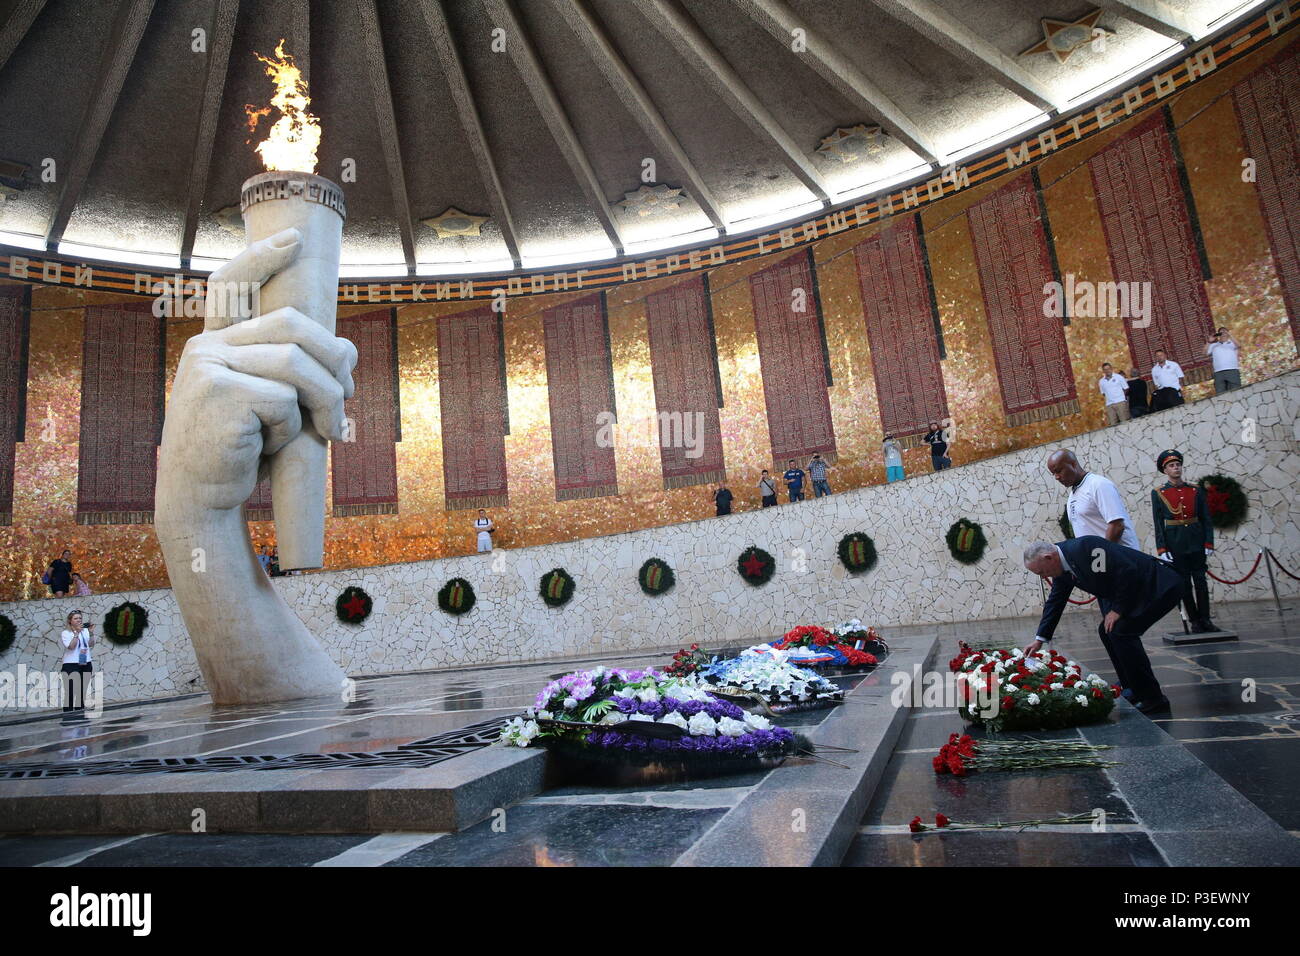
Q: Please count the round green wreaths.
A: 11